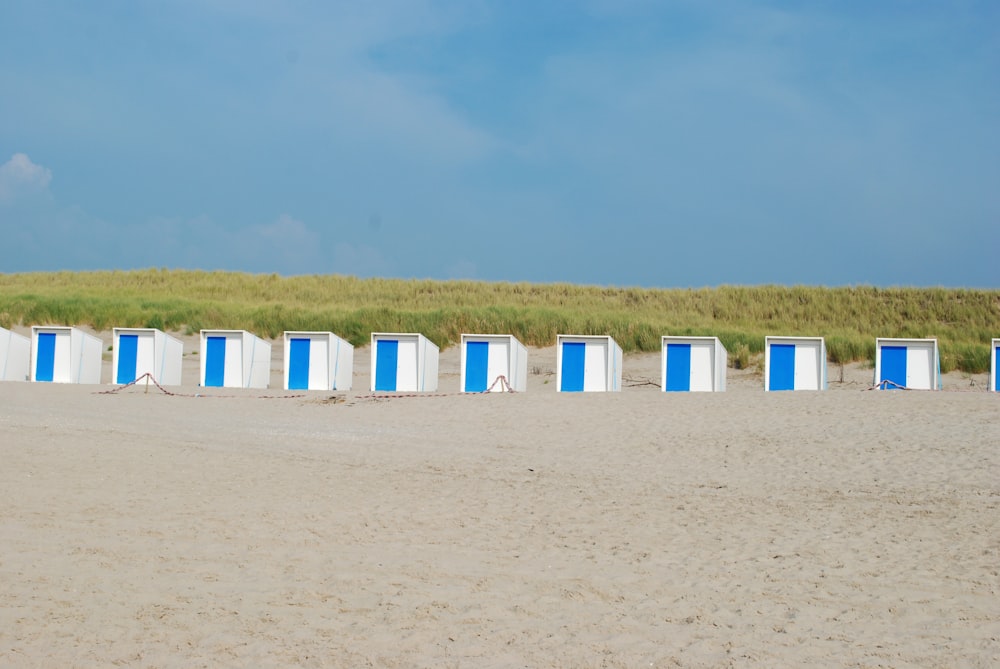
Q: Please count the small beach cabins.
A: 12